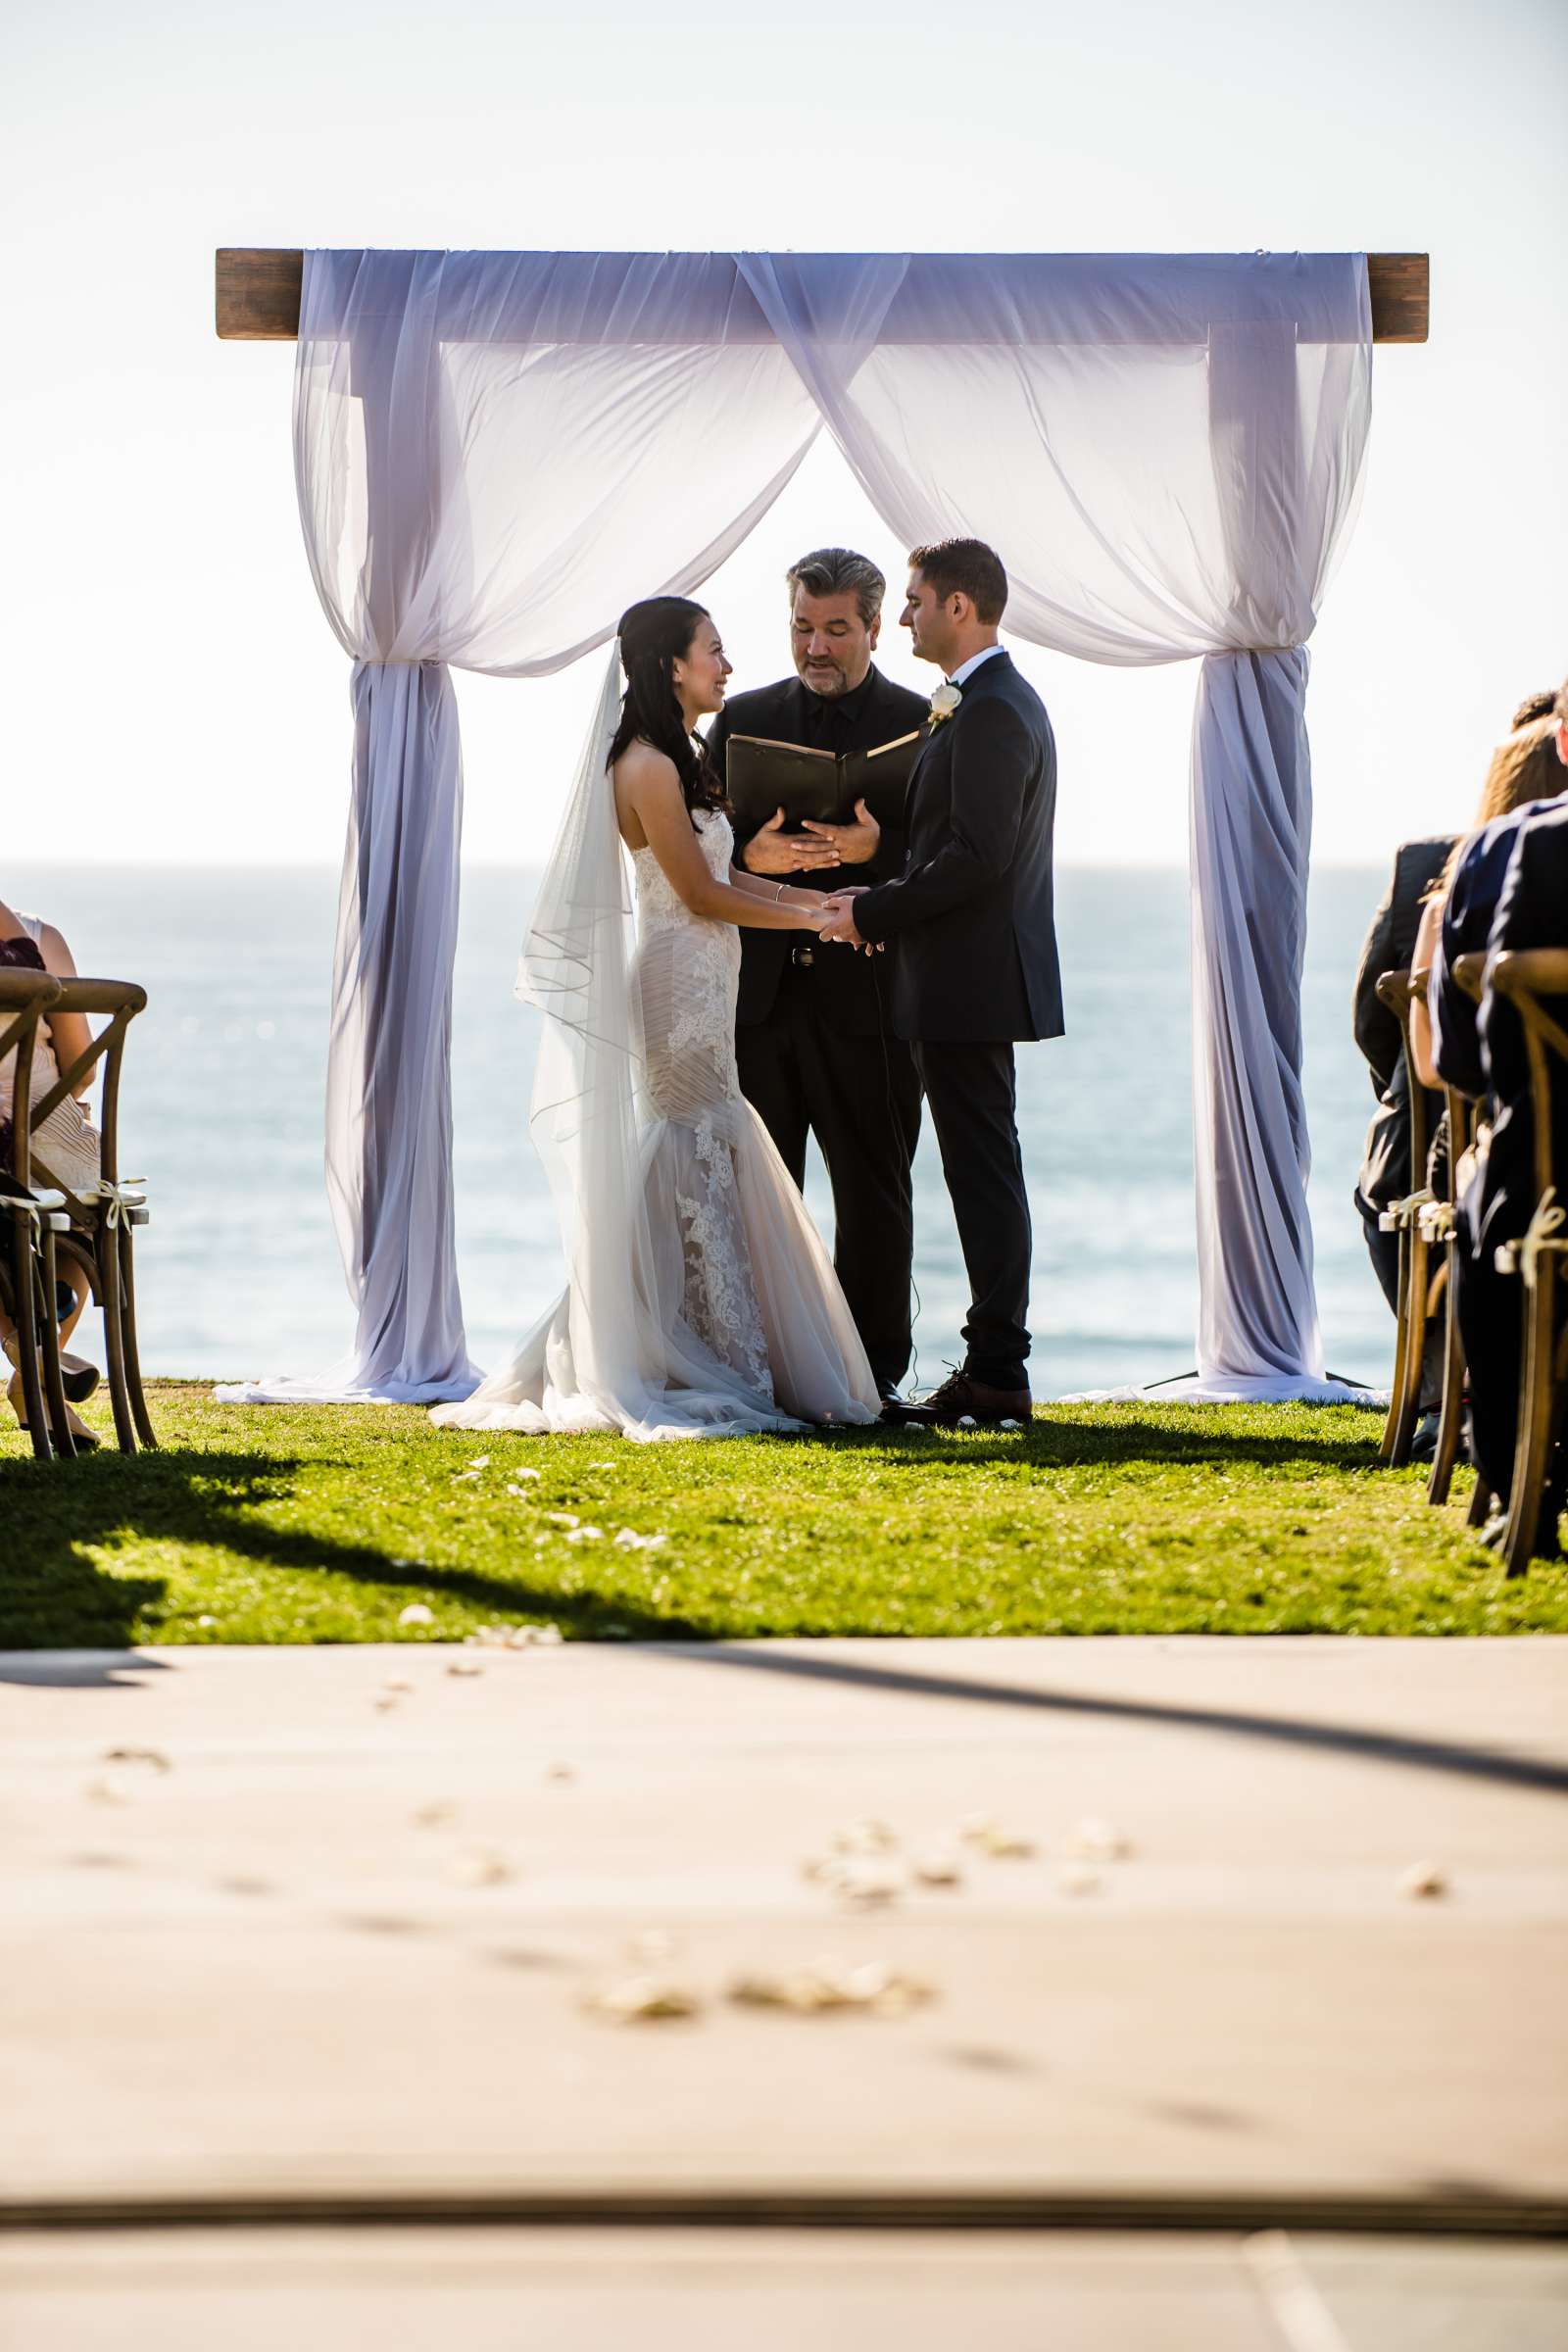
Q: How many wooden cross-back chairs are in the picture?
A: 6